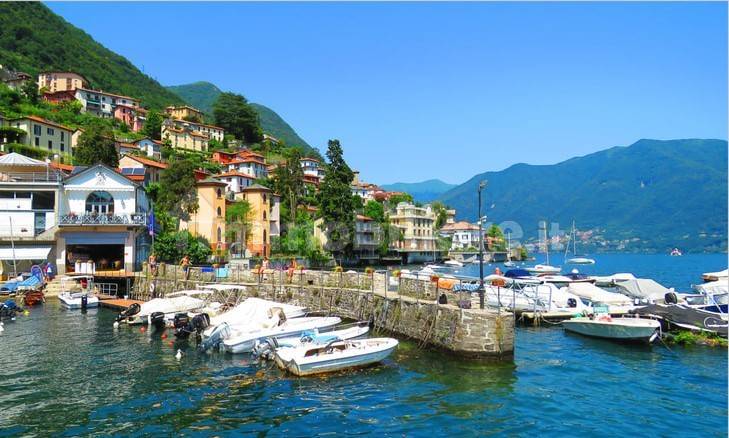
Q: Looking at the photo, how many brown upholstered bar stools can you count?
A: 0